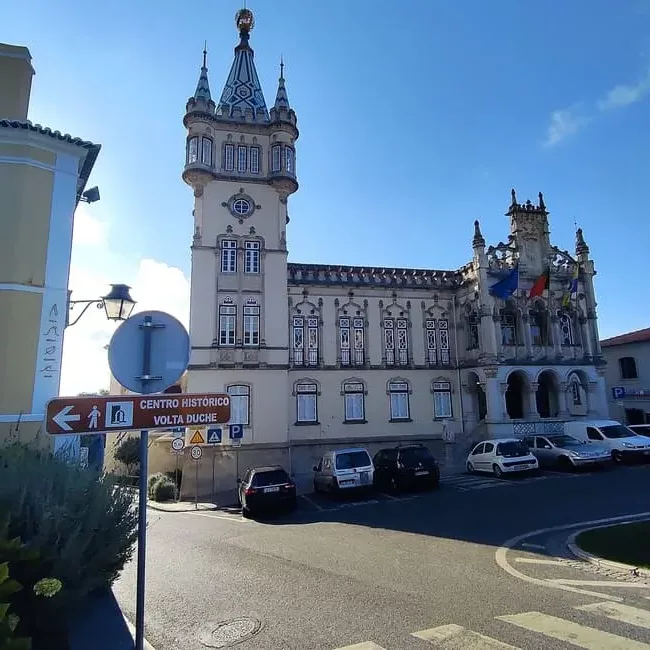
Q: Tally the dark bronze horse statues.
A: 0